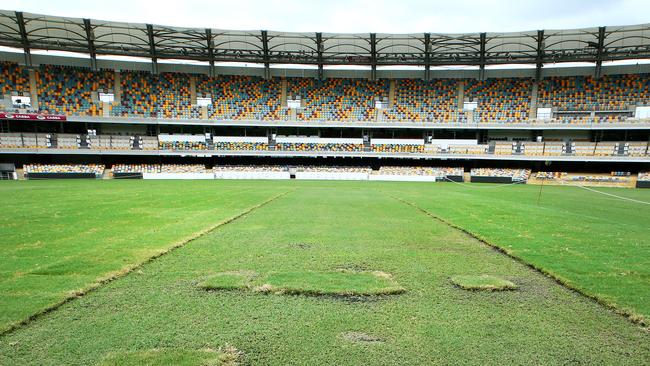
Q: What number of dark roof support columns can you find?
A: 11